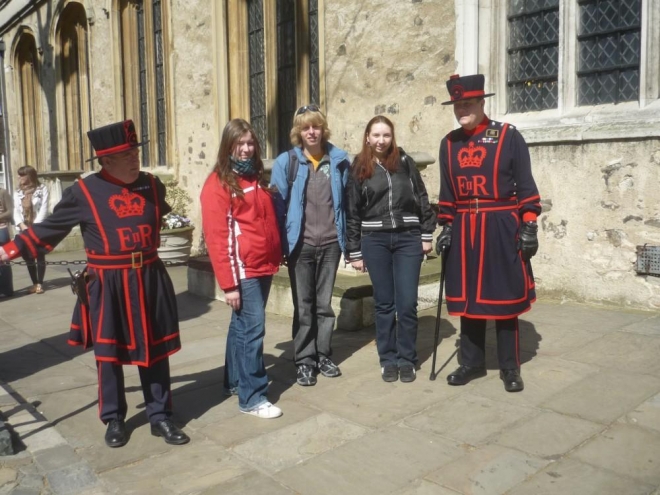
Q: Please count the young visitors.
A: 3